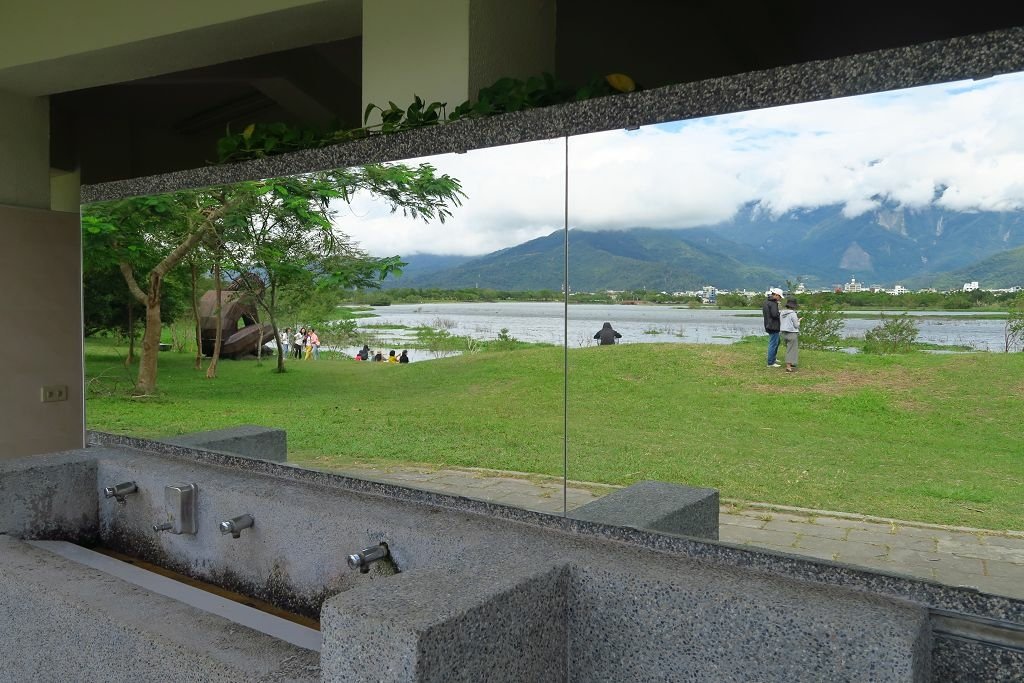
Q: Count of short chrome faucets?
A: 3